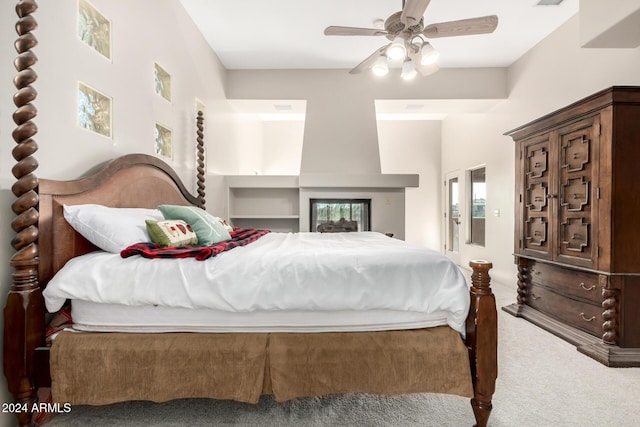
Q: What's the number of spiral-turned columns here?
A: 4